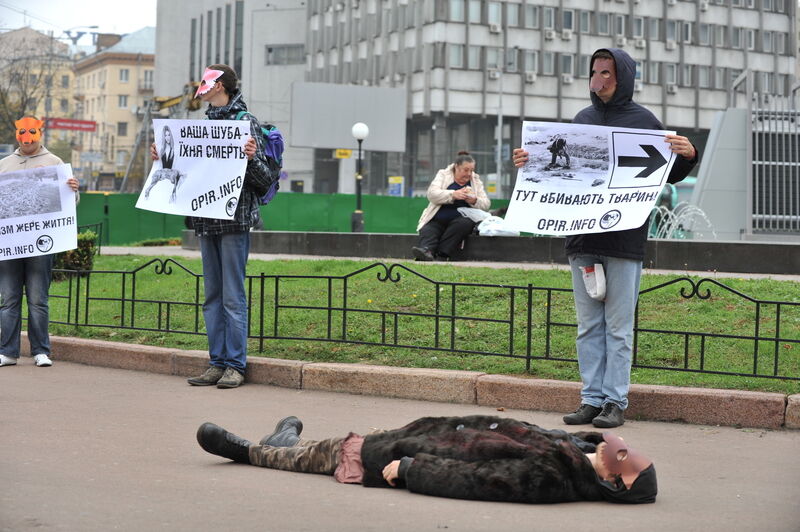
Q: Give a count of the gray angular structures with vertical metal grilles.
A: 1